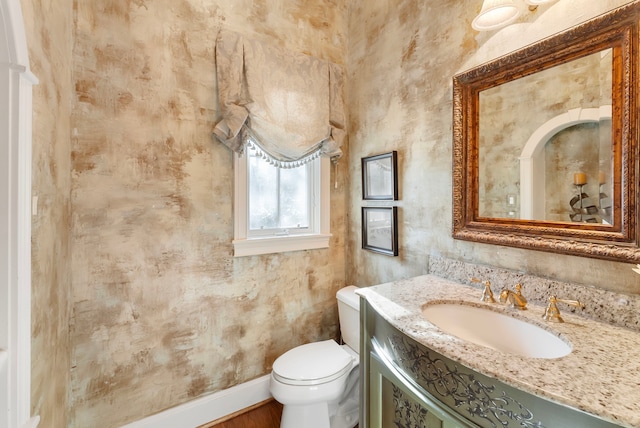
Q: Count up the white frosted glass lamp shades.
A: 2